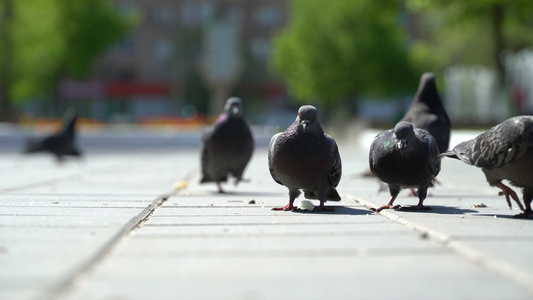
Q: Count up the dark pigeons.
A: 6